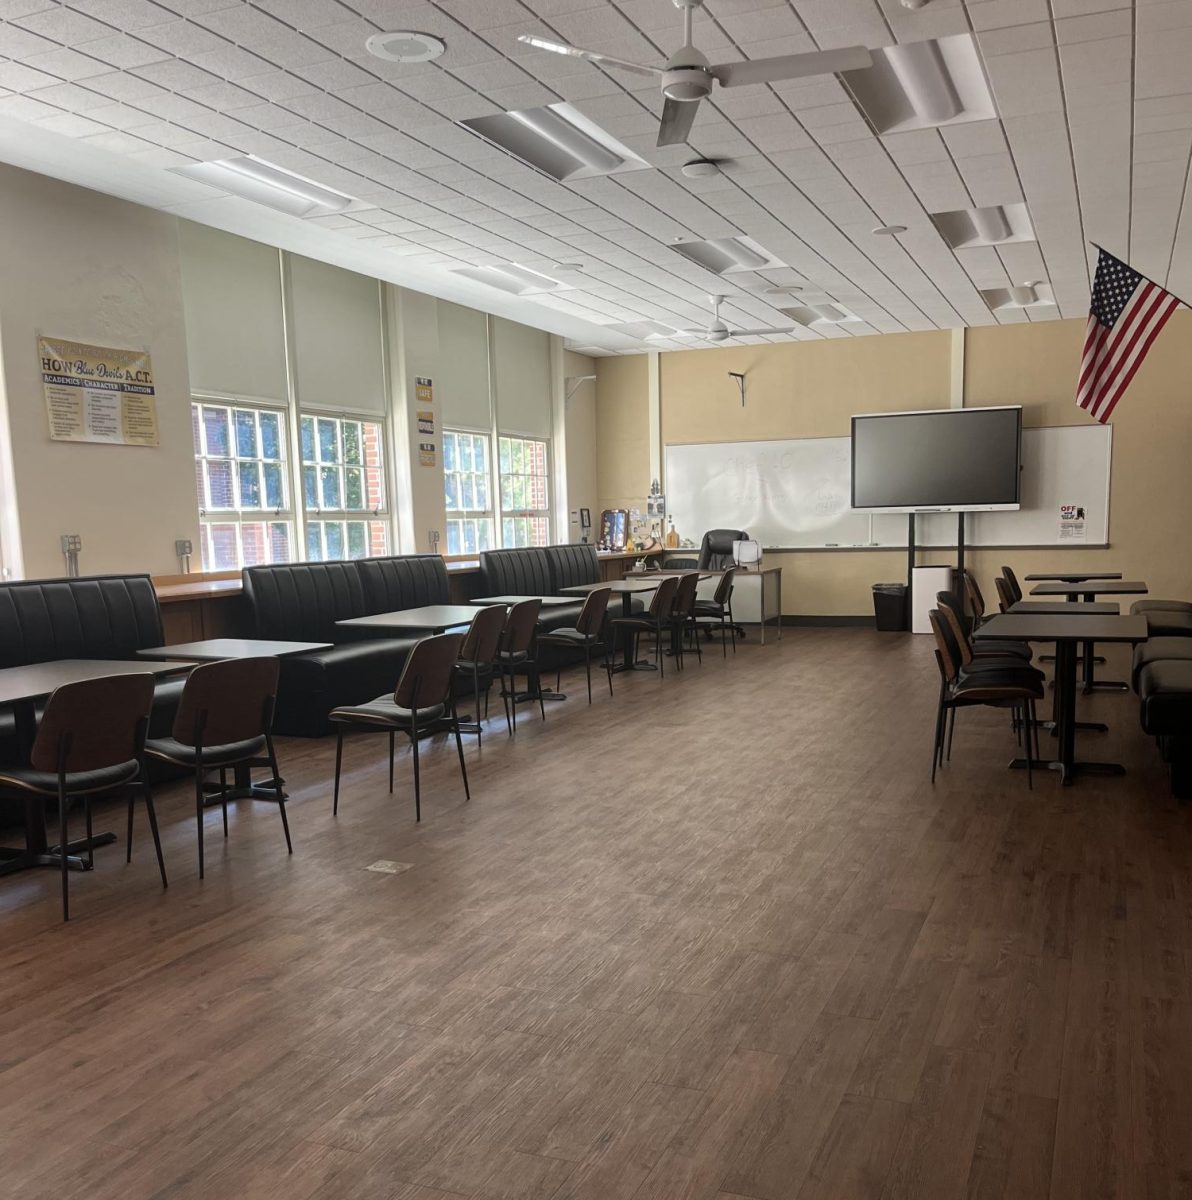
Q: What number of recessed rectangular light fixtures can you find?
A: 9